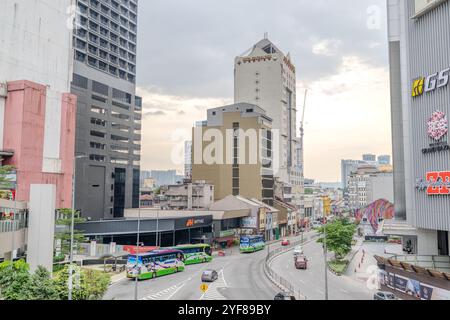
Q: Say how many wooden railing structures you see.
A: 1